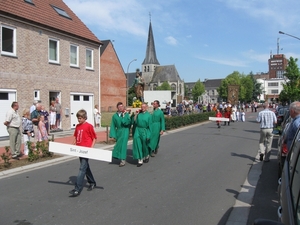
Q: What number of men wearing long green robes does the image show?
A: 3